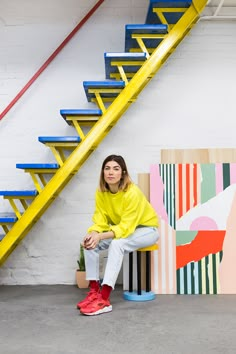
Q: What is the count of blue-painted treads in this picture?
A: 9